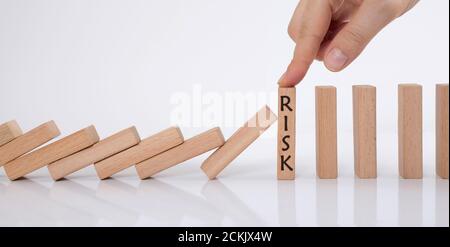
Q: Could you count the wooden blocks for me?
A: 12